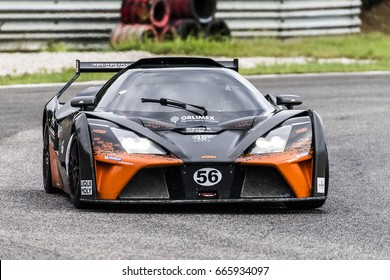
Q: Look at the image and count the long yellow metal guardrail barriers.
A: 0